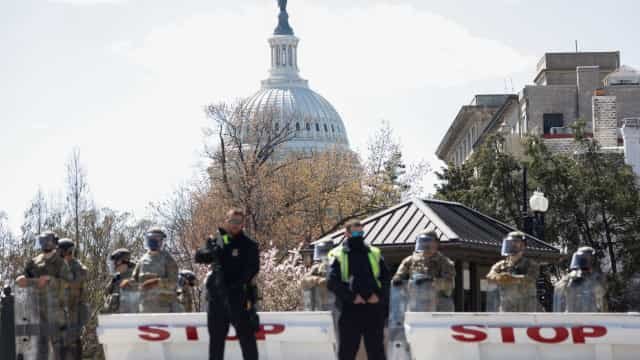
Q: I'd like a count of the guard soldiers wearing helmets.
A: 9